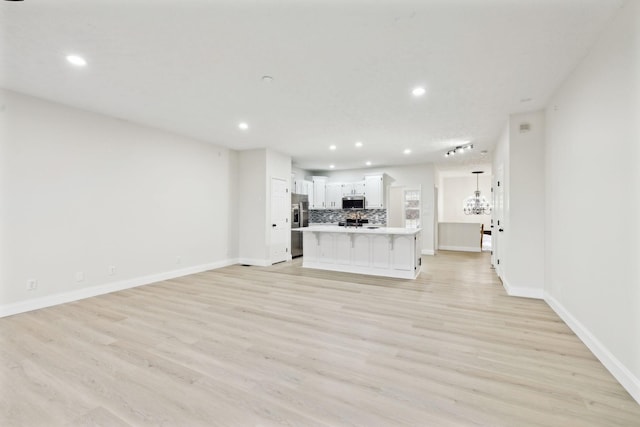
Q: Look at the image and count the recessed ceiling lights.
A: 8